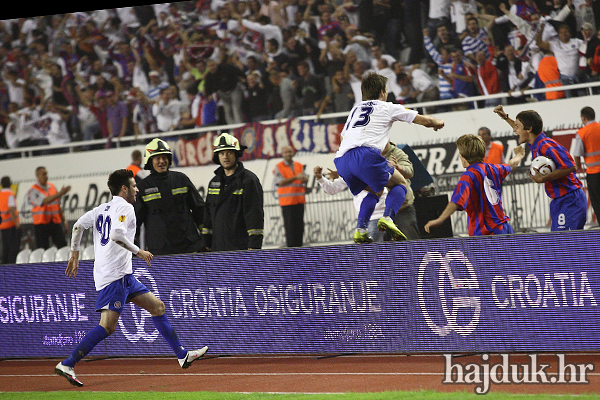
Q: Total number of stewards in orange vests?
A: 7